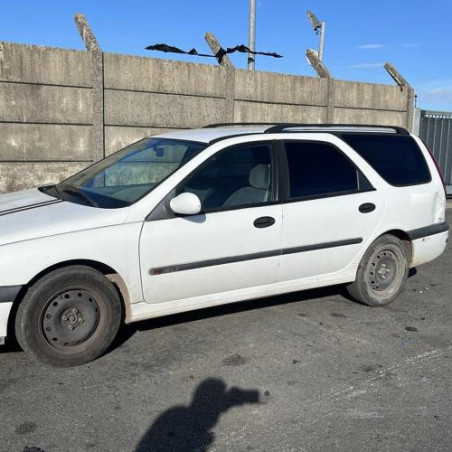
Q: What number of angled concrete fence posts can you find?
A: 4